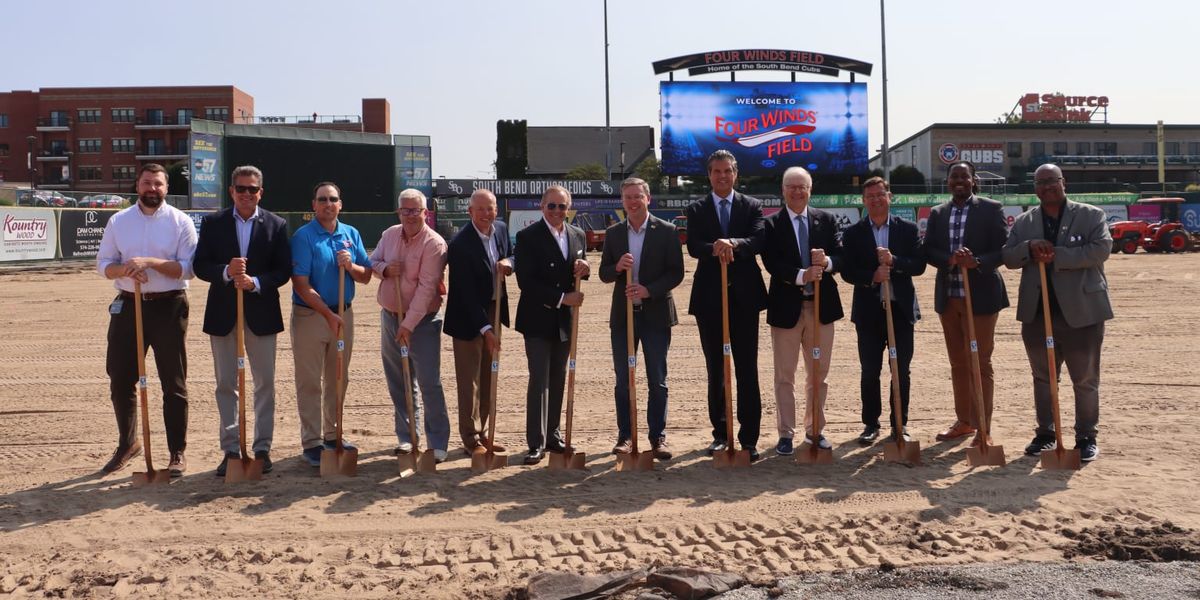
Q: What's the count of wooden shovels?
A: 12